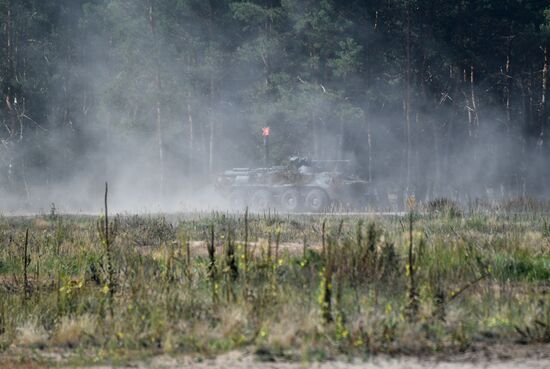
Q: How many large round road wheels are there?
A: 4